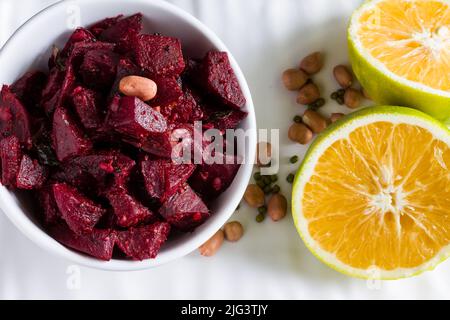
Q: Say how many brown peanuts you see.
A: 15